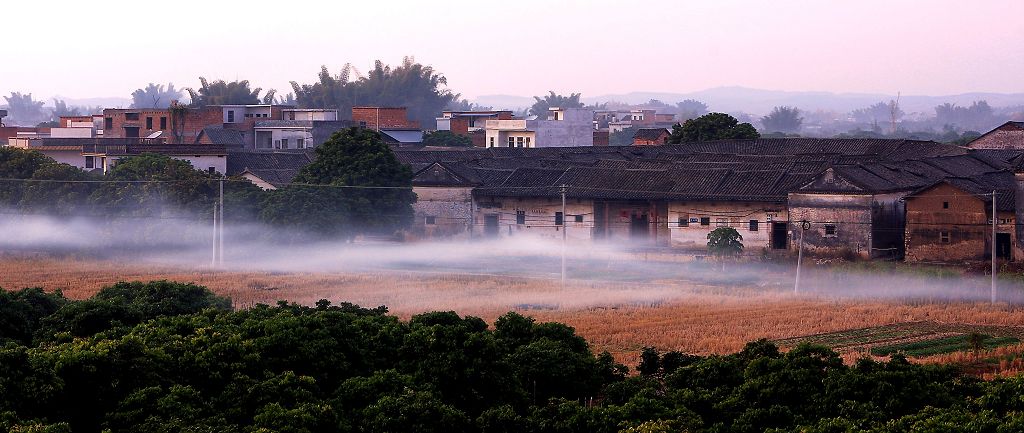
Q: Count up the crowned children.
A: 0